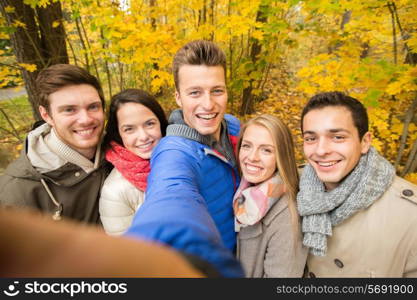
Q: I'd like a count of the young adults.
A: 5